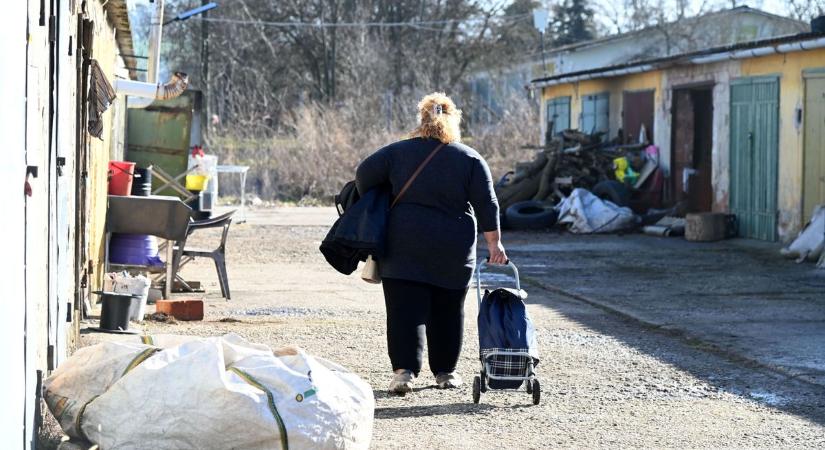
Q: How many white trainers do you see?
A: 2